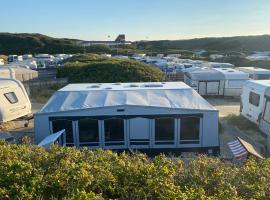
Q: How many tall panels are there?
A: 6